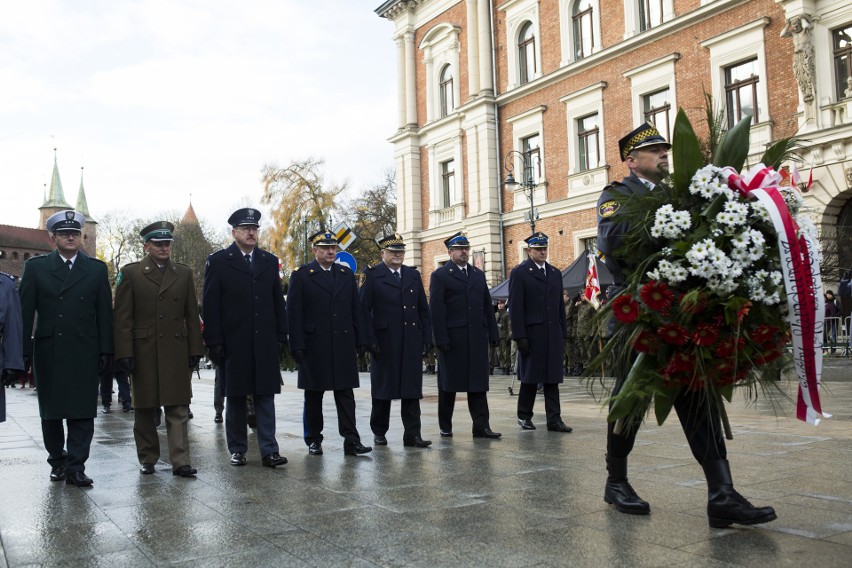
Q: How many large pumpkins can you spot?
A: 0